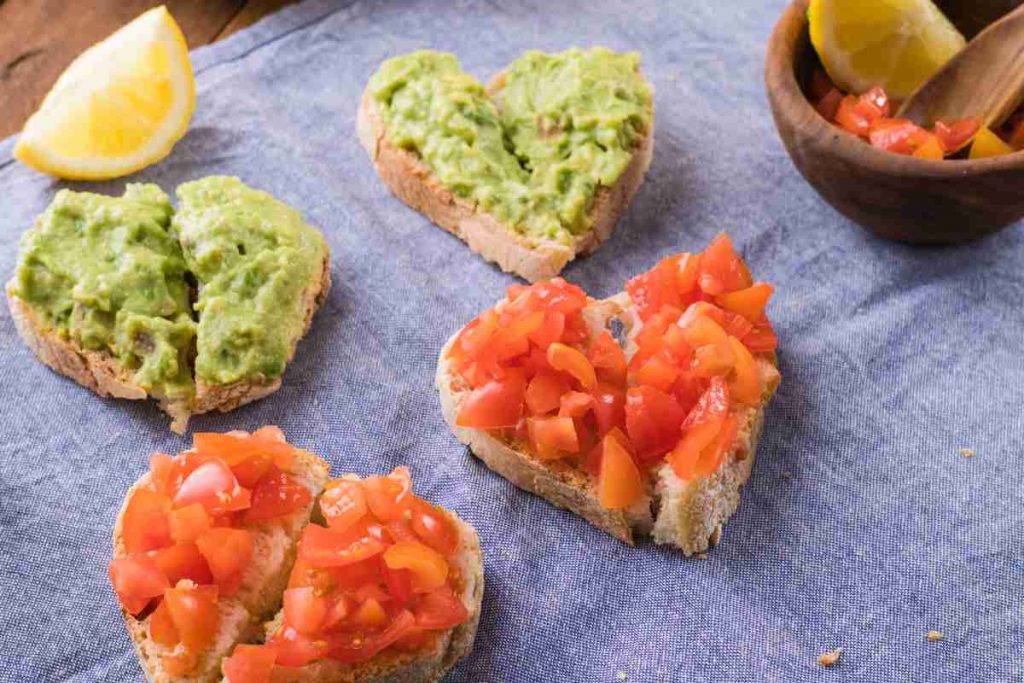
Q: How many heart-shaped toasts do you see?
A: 4